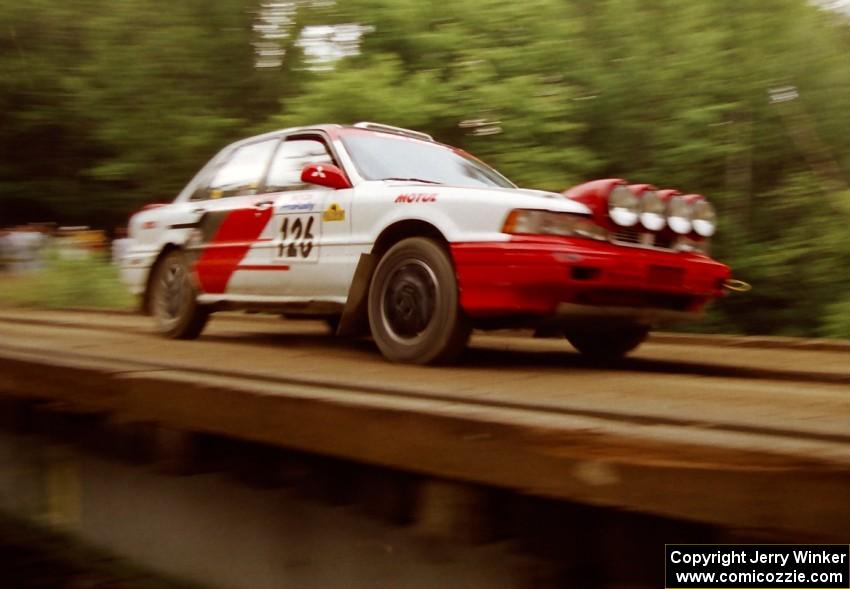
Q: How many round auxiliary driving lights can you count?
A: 4